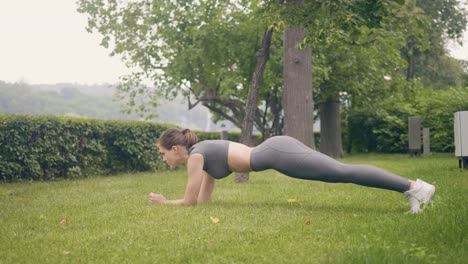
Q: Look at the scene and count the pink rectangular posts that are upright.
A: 0